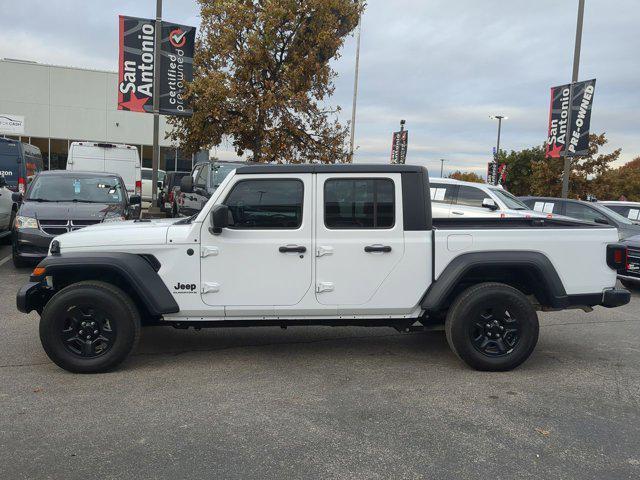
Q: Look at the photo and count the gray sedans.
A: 1